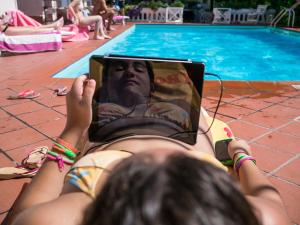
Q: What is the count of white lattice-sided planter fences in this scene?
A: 2